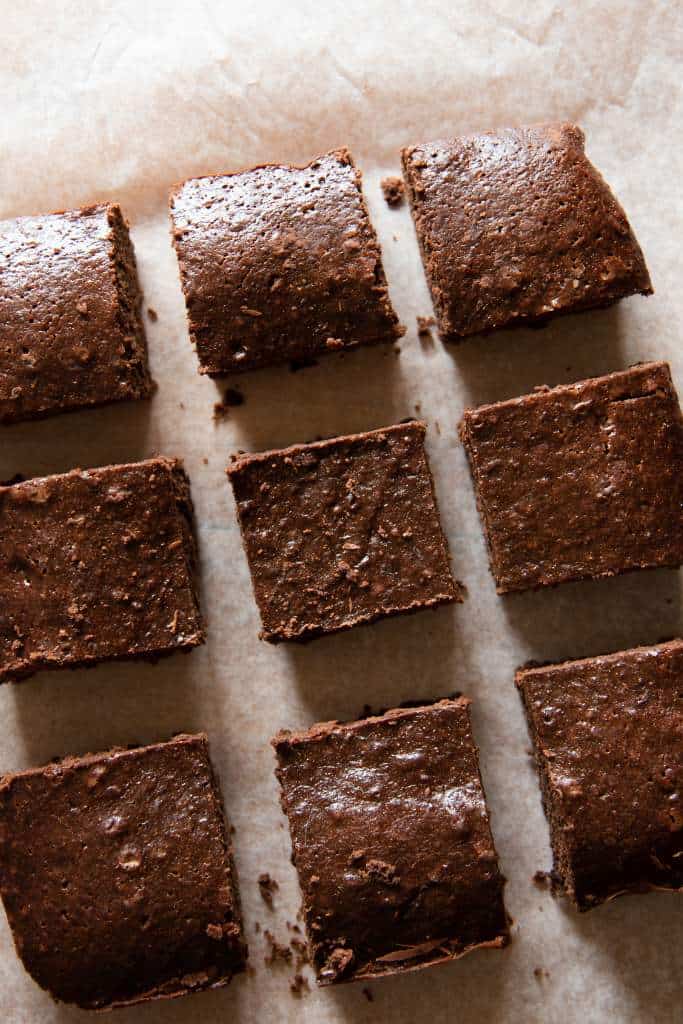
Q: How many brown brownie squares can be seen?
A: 9